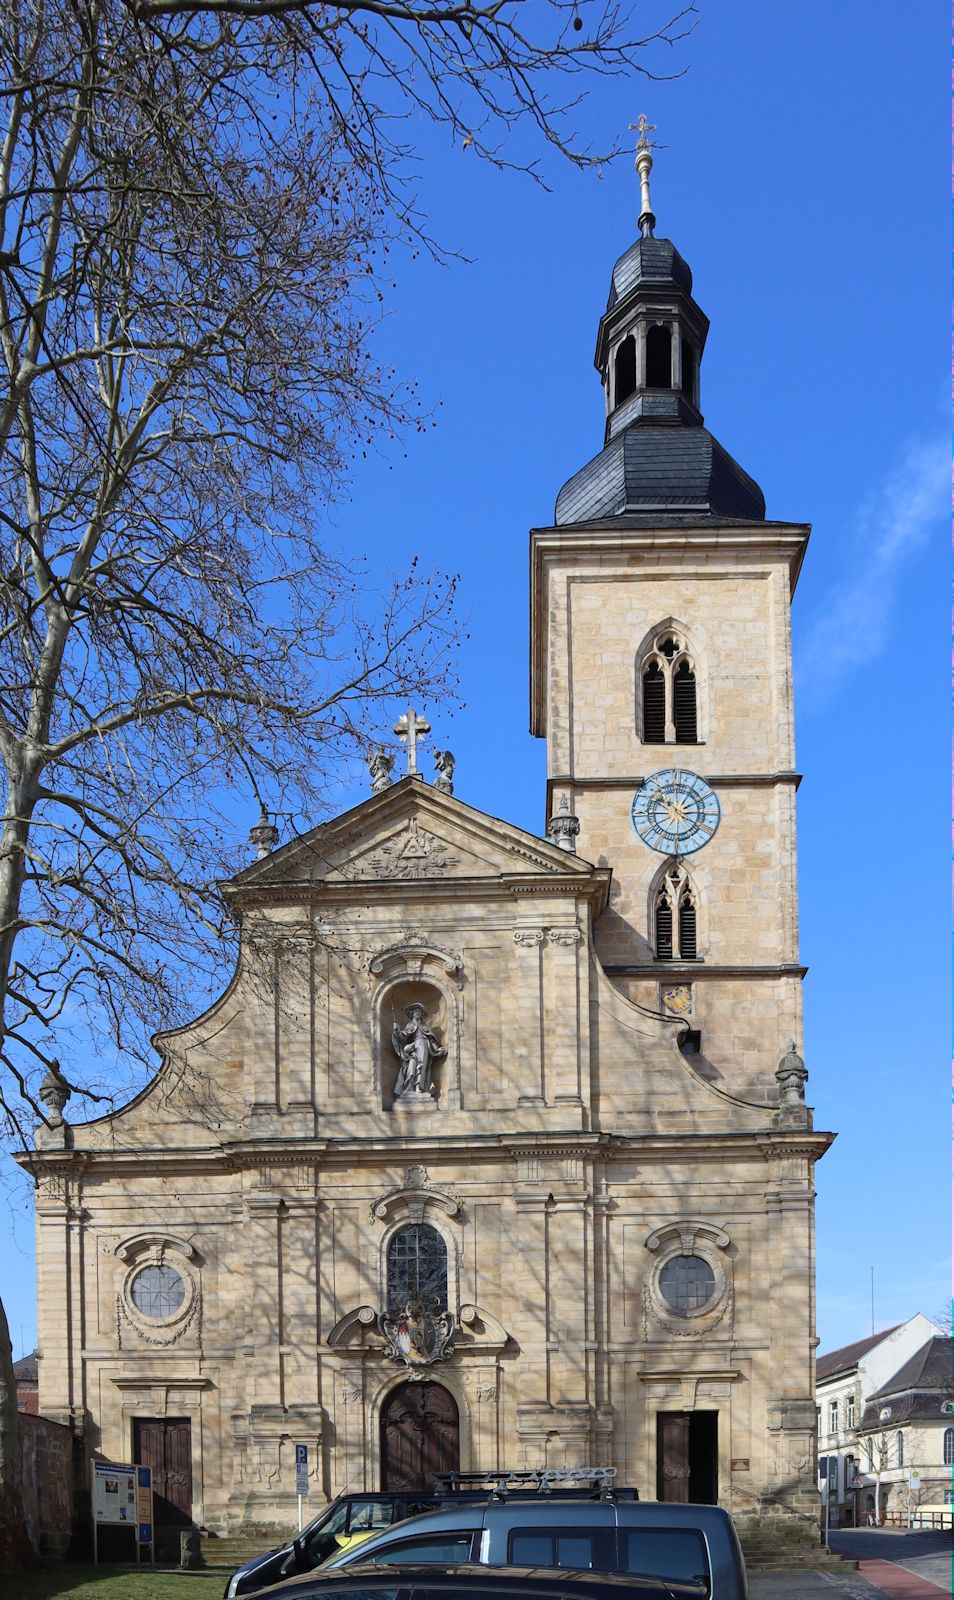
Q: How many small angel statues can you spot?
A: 2